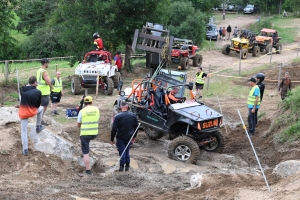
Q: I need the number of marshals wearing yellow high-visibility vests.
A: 5